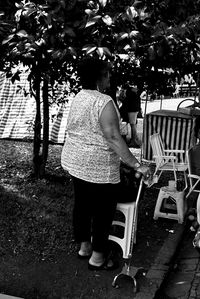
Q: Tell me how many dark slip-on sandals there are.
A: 2